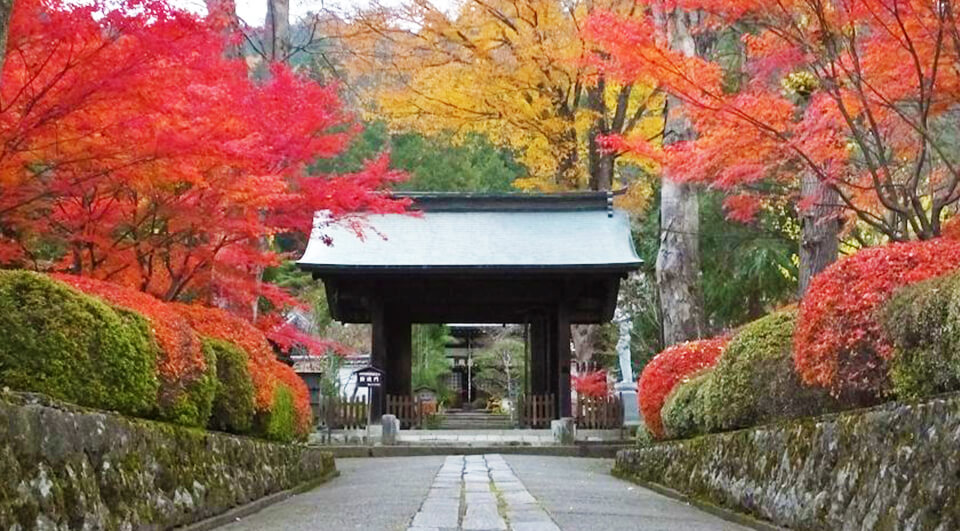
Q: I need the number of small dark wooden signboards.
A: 1